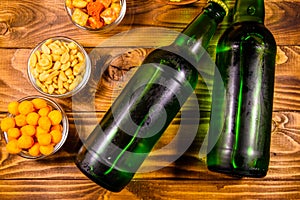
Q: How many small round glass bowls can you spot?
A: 3